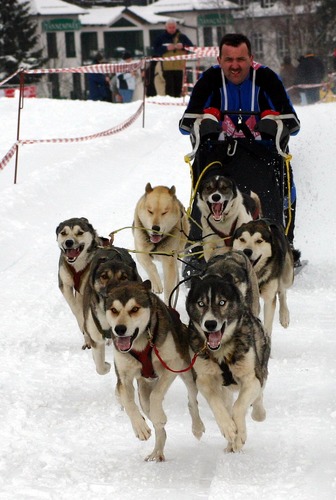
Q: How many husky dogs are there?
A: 8